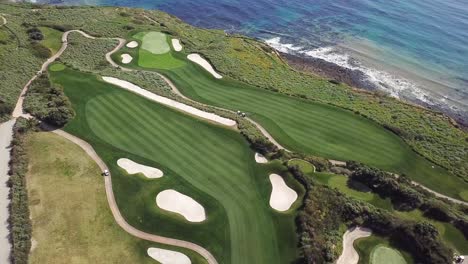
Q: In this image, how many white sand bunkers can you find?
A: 11